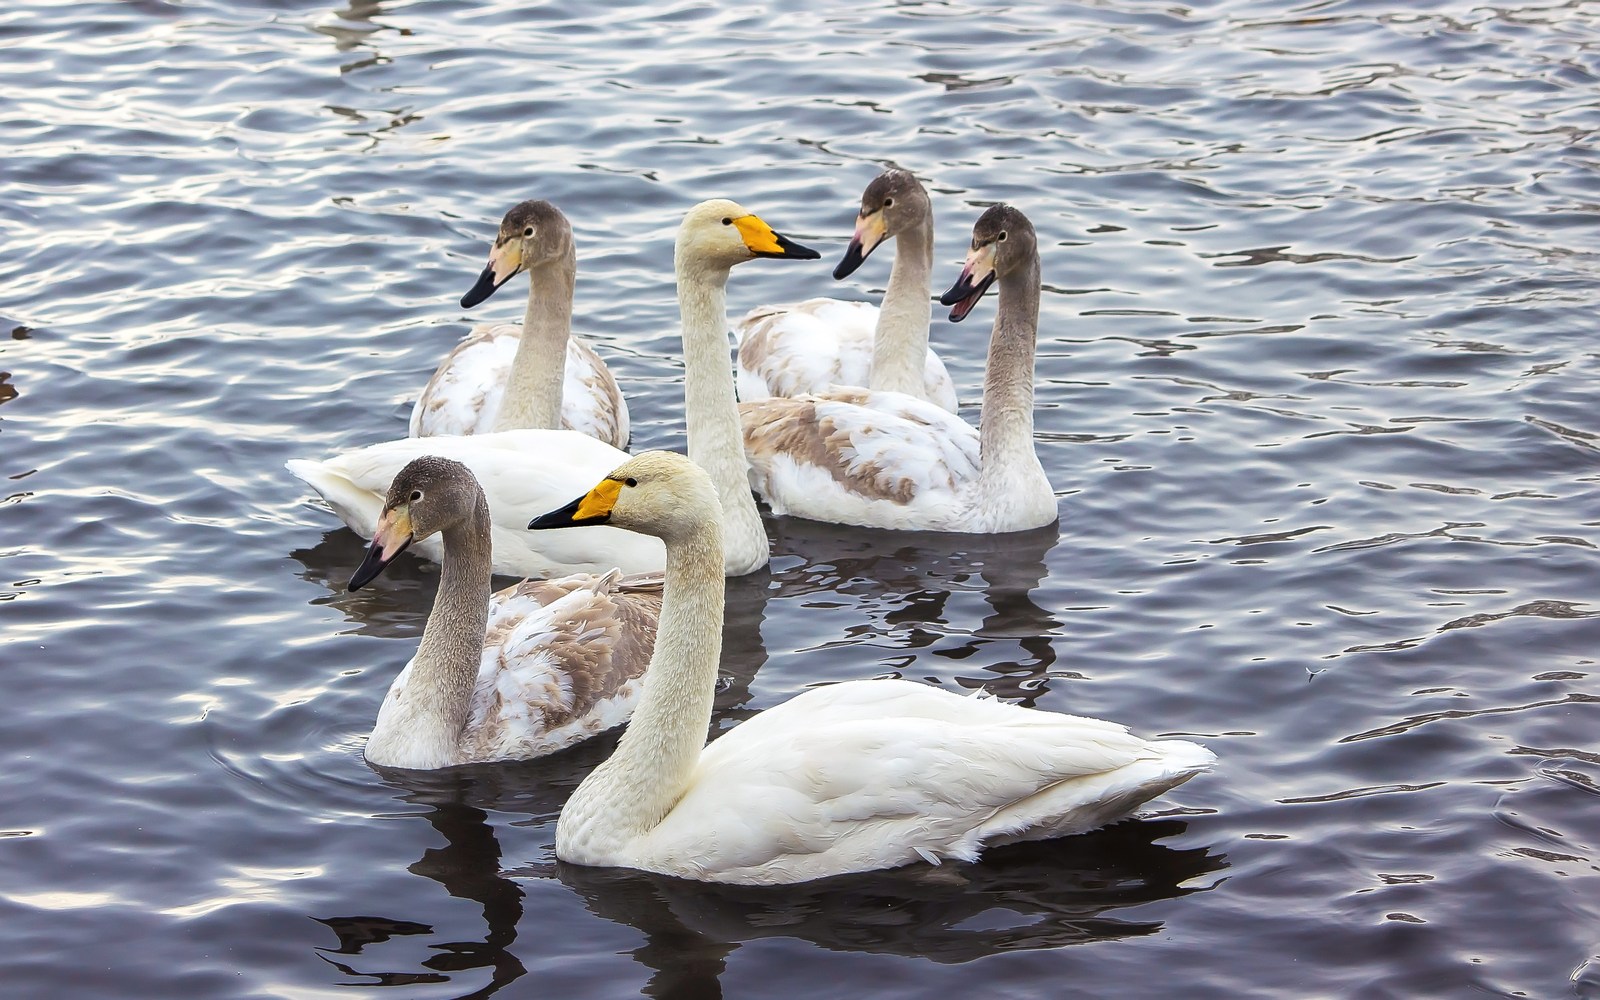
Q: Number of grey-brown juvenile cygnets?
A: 4